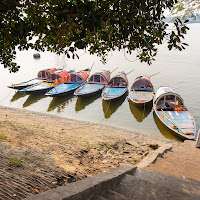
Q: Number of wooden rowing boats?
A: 7